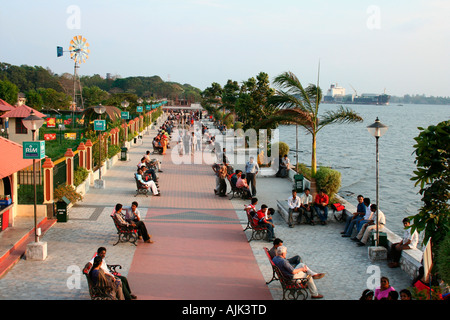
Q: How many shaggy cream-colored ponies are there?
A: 0